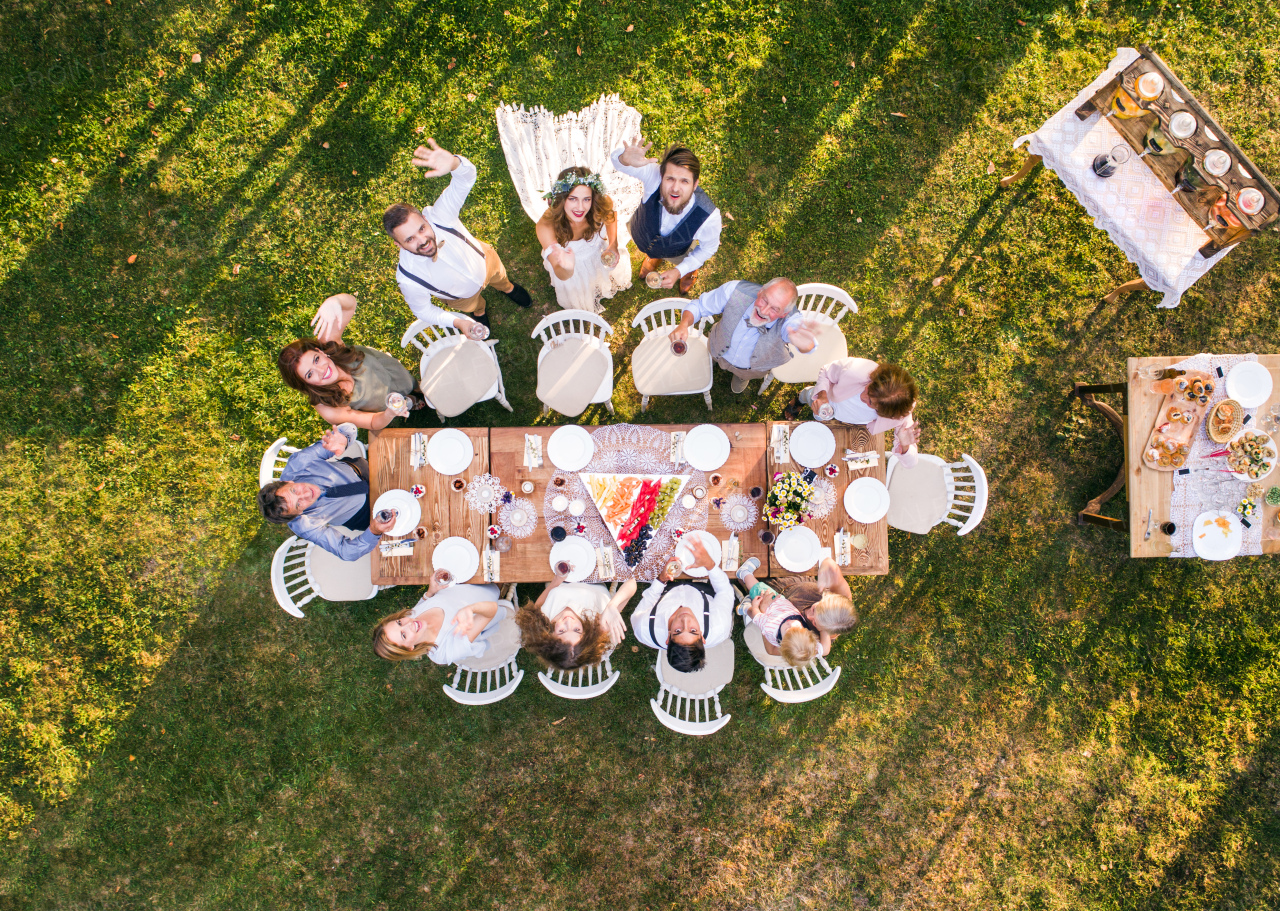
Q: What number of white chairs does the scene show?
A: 11